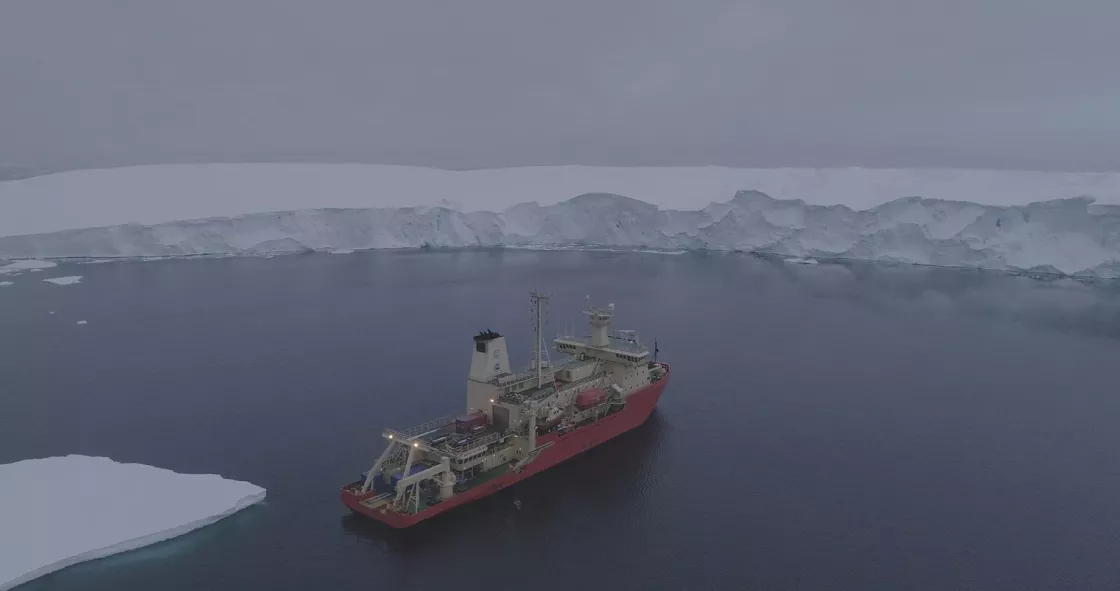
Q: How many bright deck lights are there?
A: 3